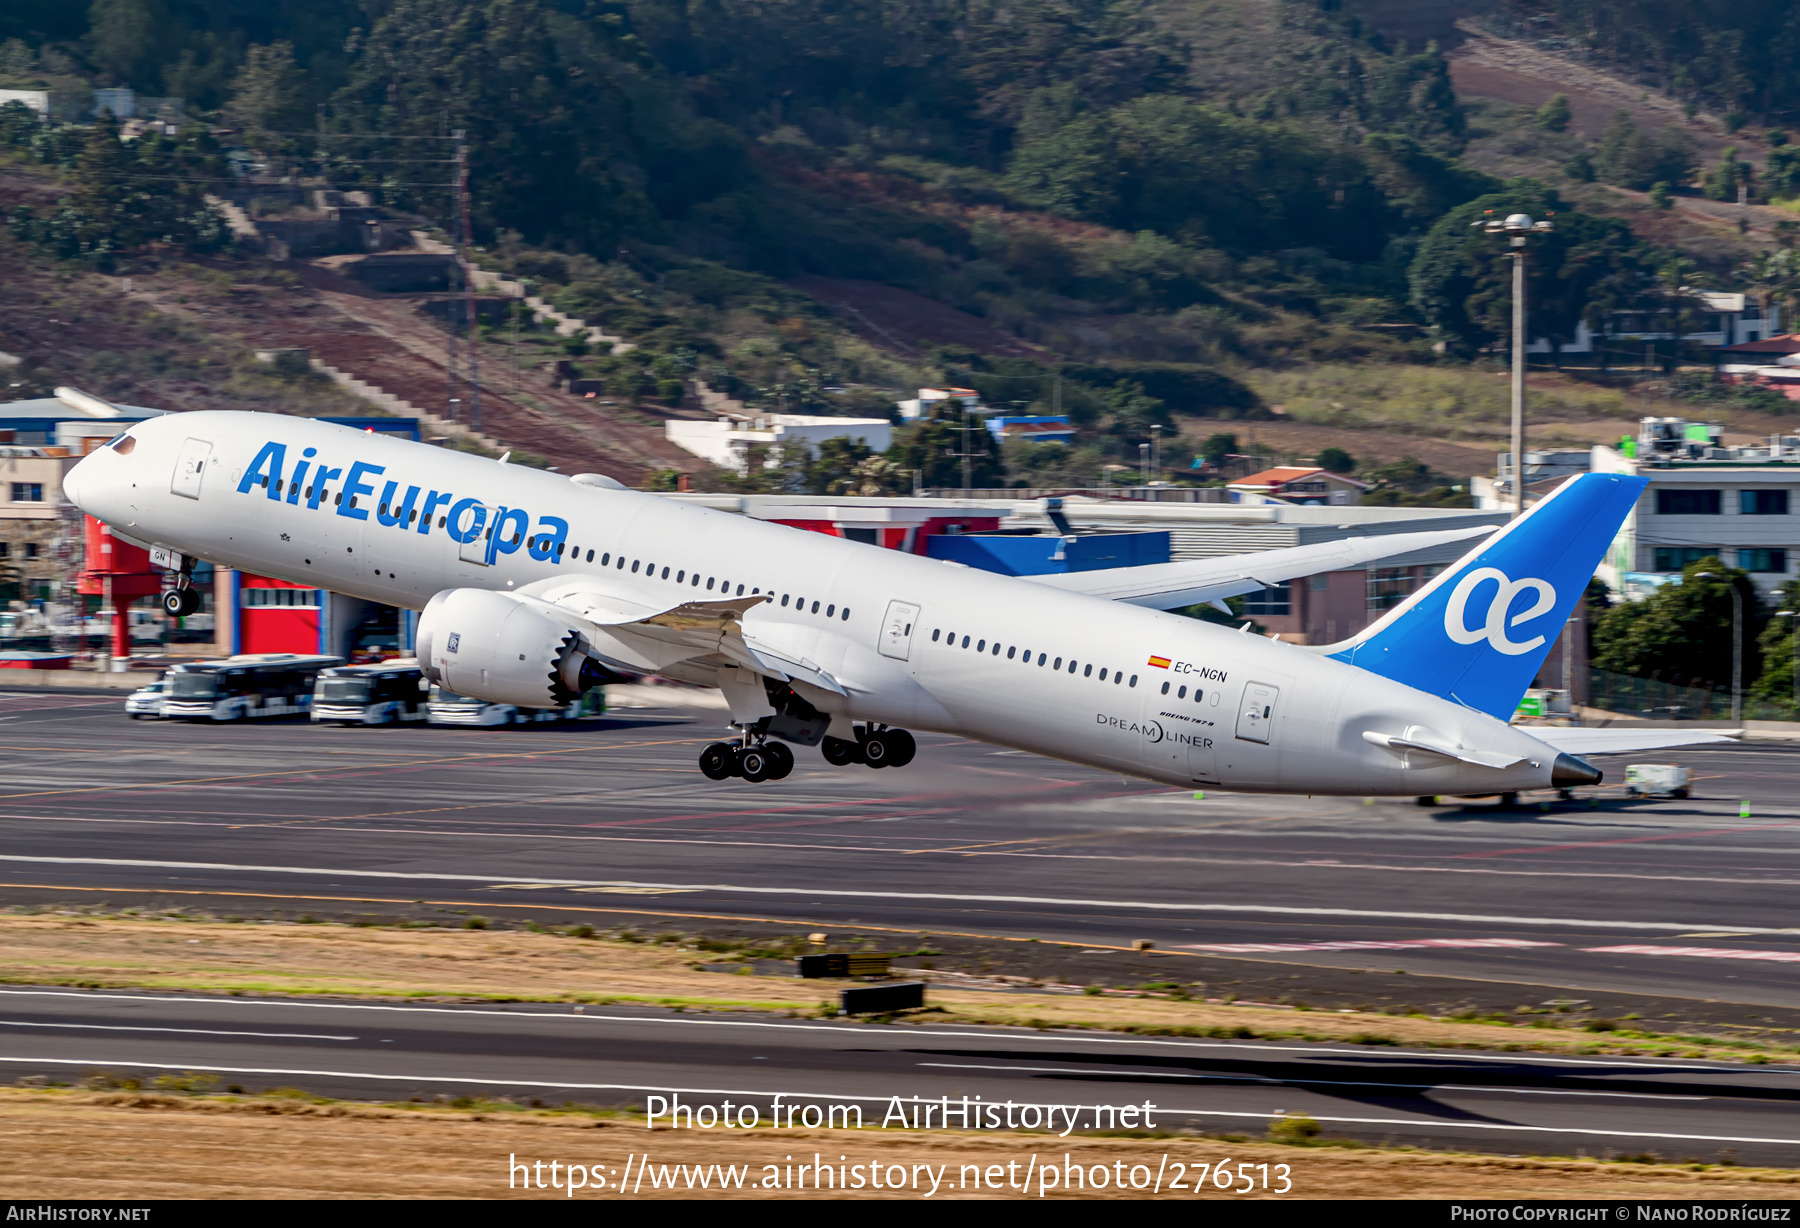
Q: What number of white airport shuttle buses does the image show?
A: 3